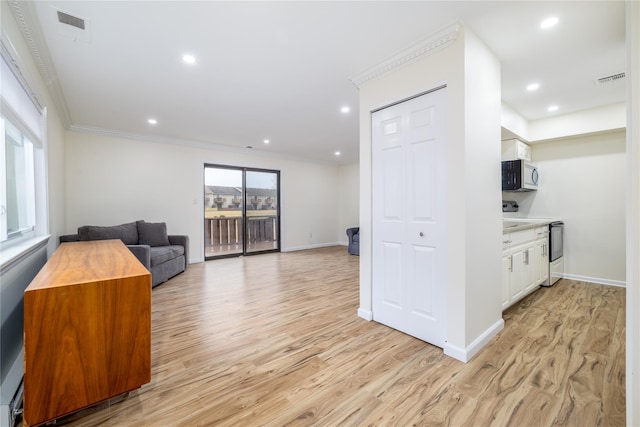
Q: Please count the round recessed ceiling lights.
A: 8